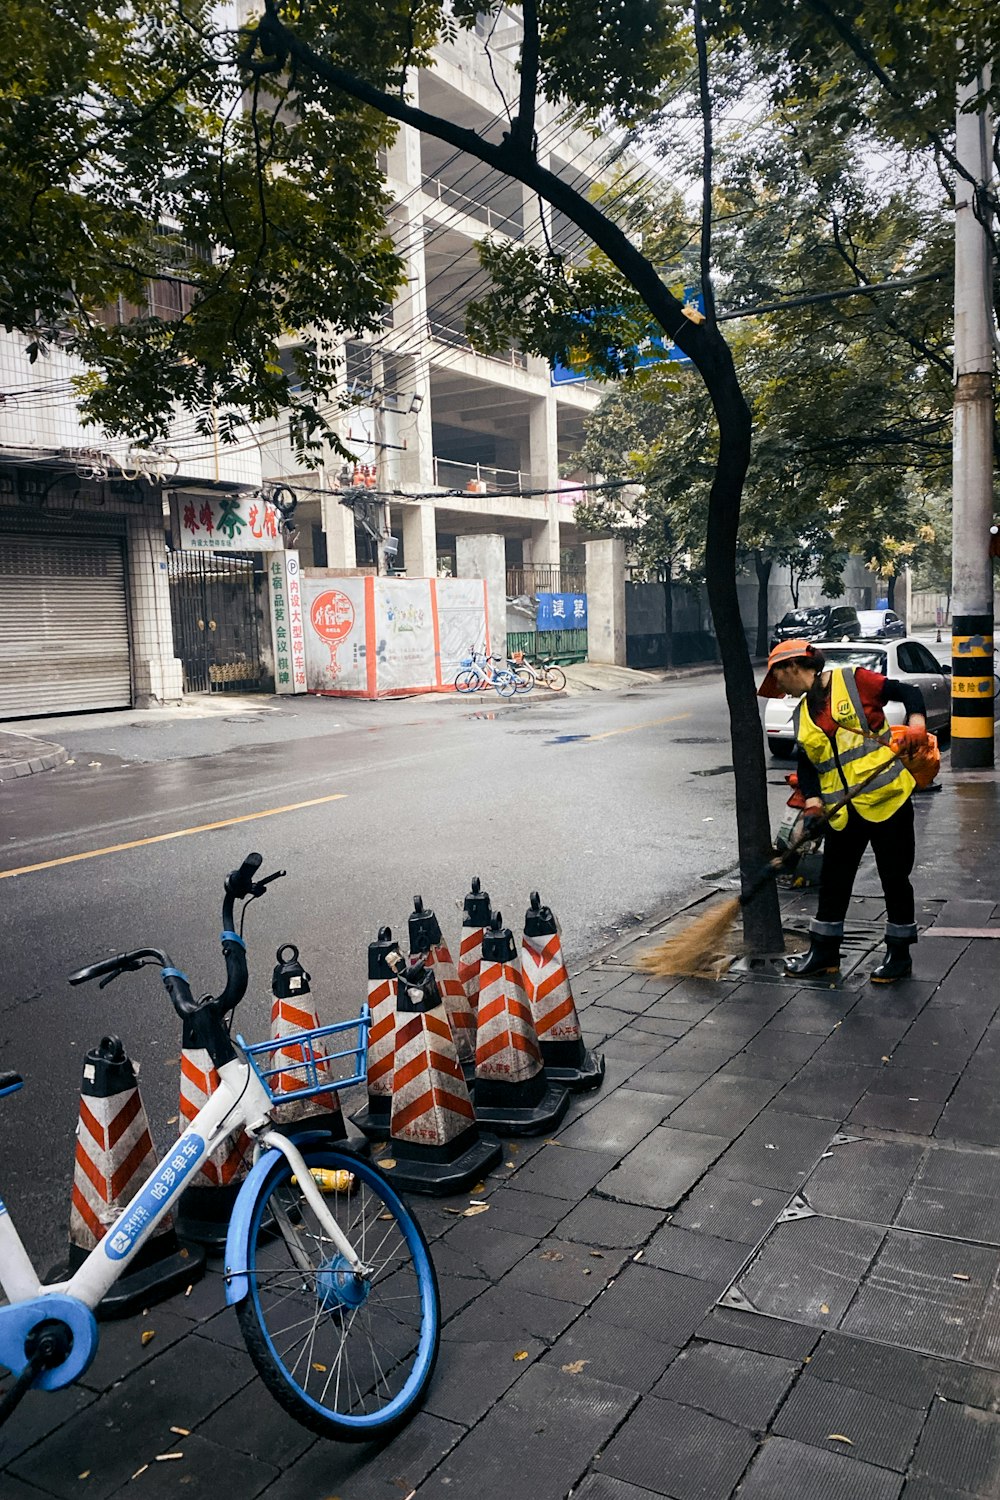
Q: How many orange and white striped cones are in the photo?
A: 9